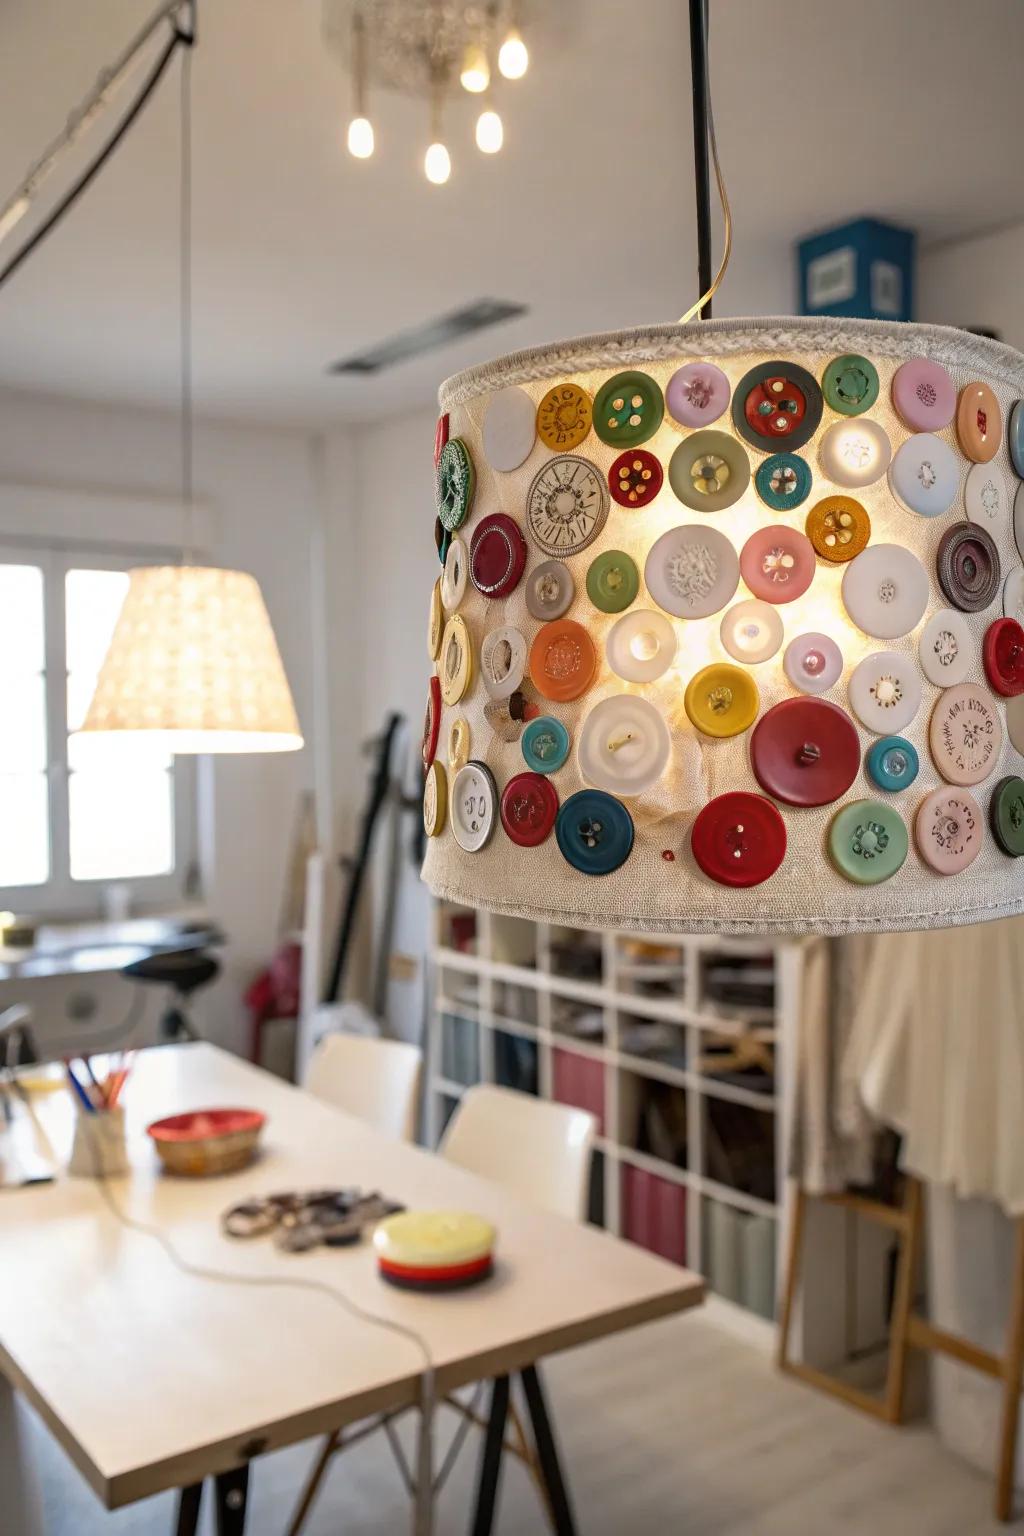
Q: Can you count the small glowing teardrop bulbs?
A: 5